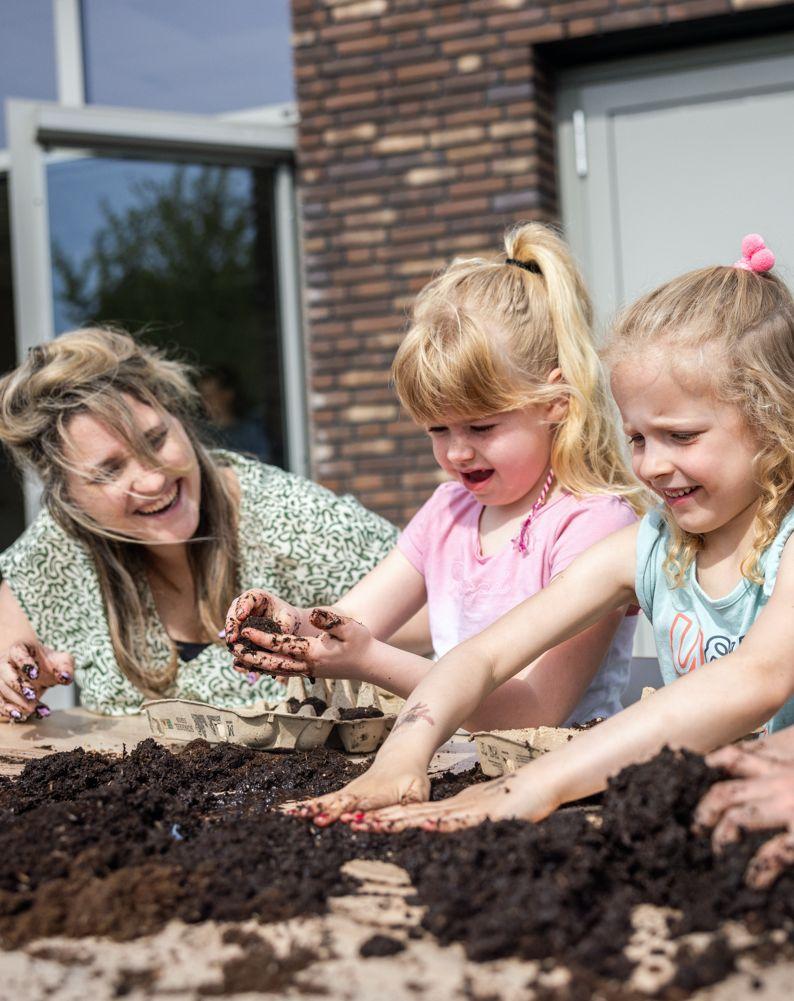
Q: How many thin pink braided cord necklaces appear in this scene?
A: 1